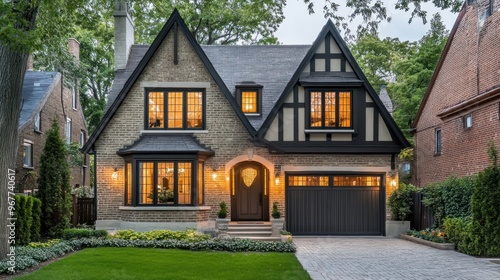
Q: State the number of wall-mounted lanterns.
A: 4